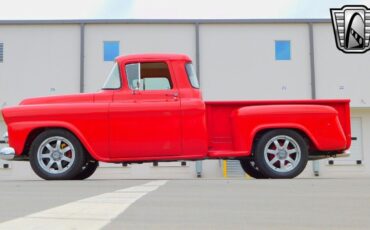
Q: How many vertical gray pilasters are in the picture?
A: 3